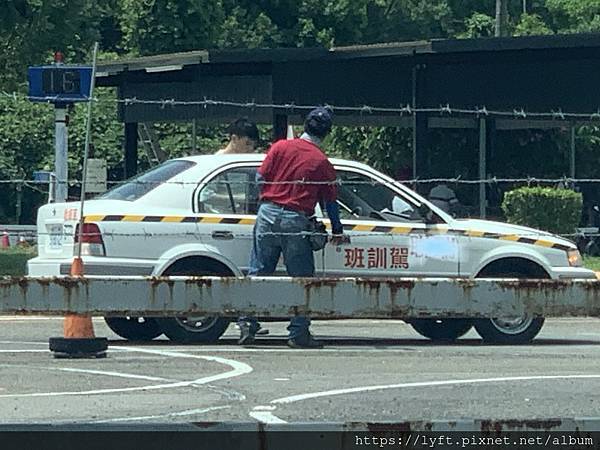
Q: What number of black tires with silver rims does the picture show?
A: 2